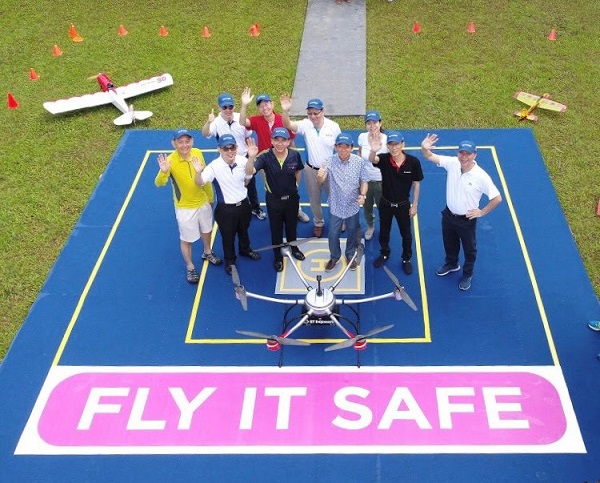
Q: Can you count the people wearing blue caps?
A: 10